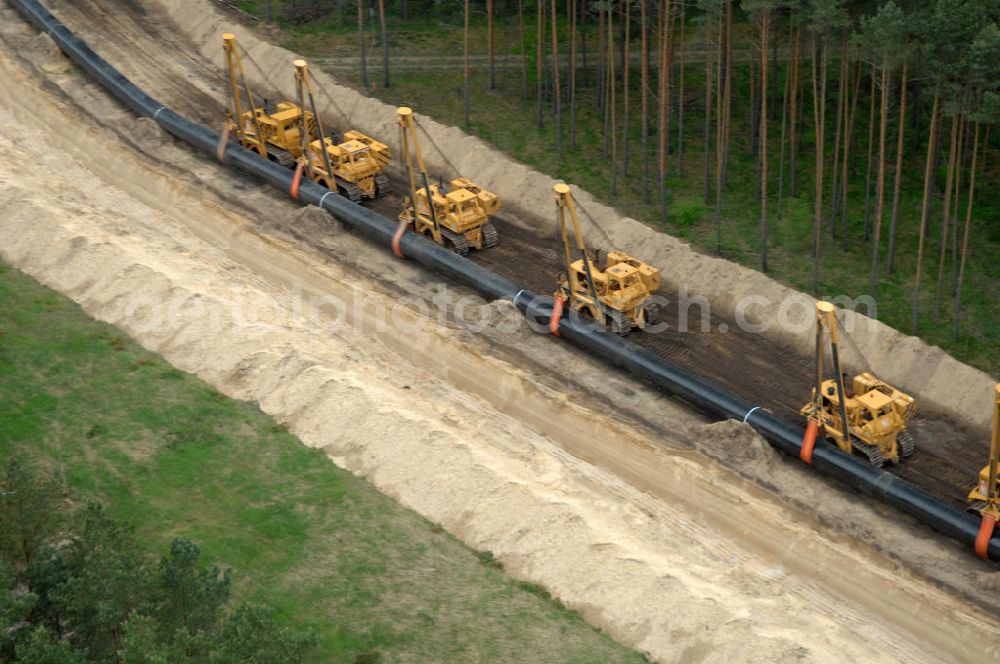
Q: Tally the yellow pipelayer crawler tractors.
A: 6